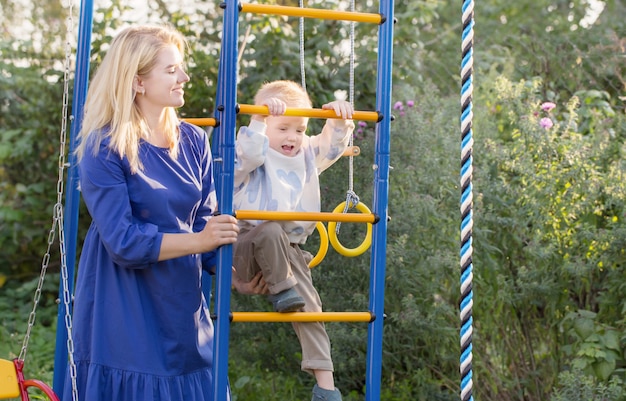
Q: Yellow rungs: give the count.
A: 5